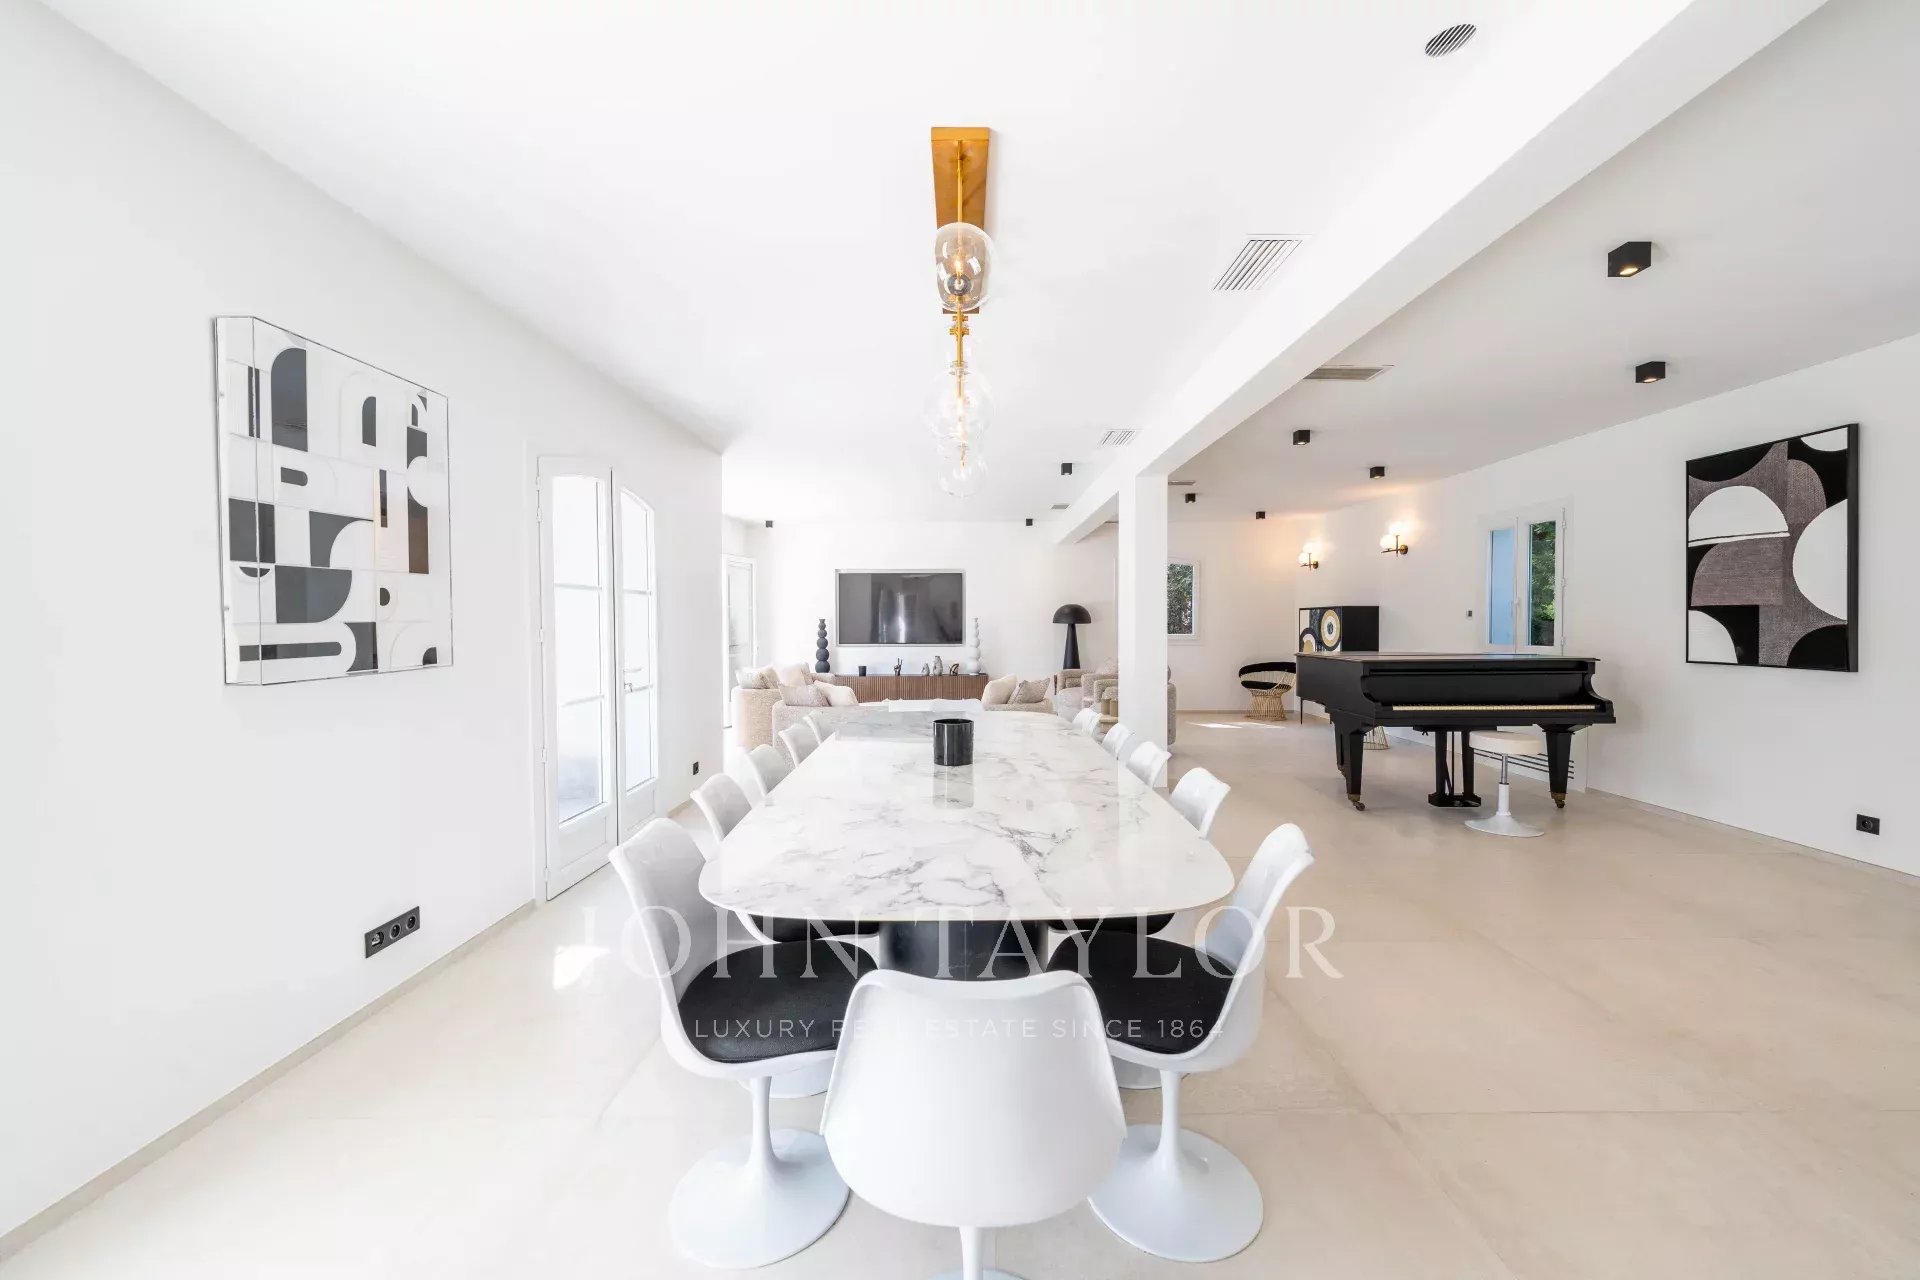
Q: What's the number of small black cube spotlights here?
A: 9